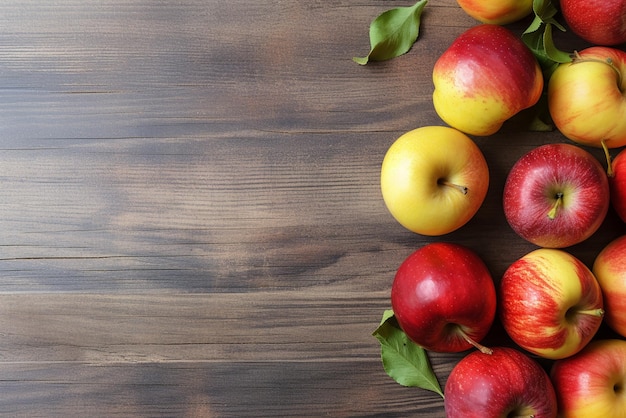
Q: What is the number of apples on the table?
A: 12